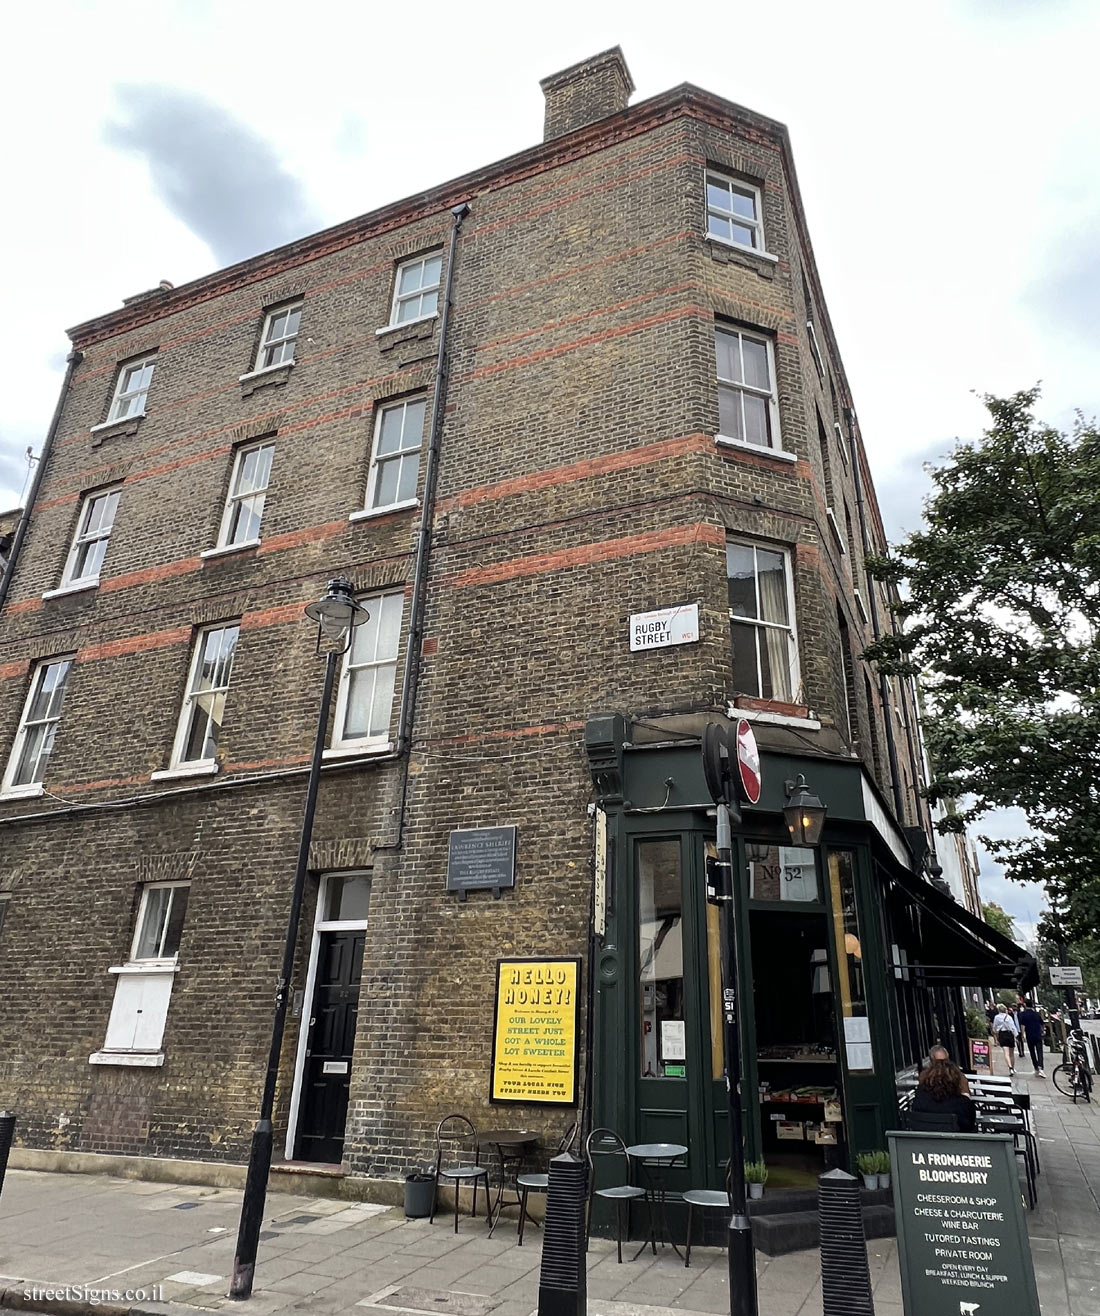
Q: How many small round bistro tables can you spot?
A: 2